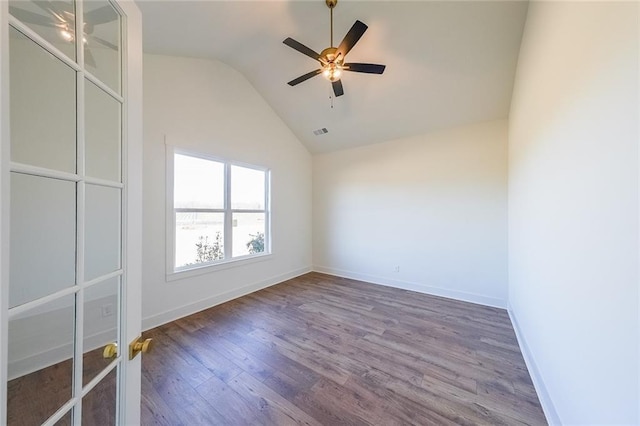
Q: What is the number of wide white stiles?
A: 2